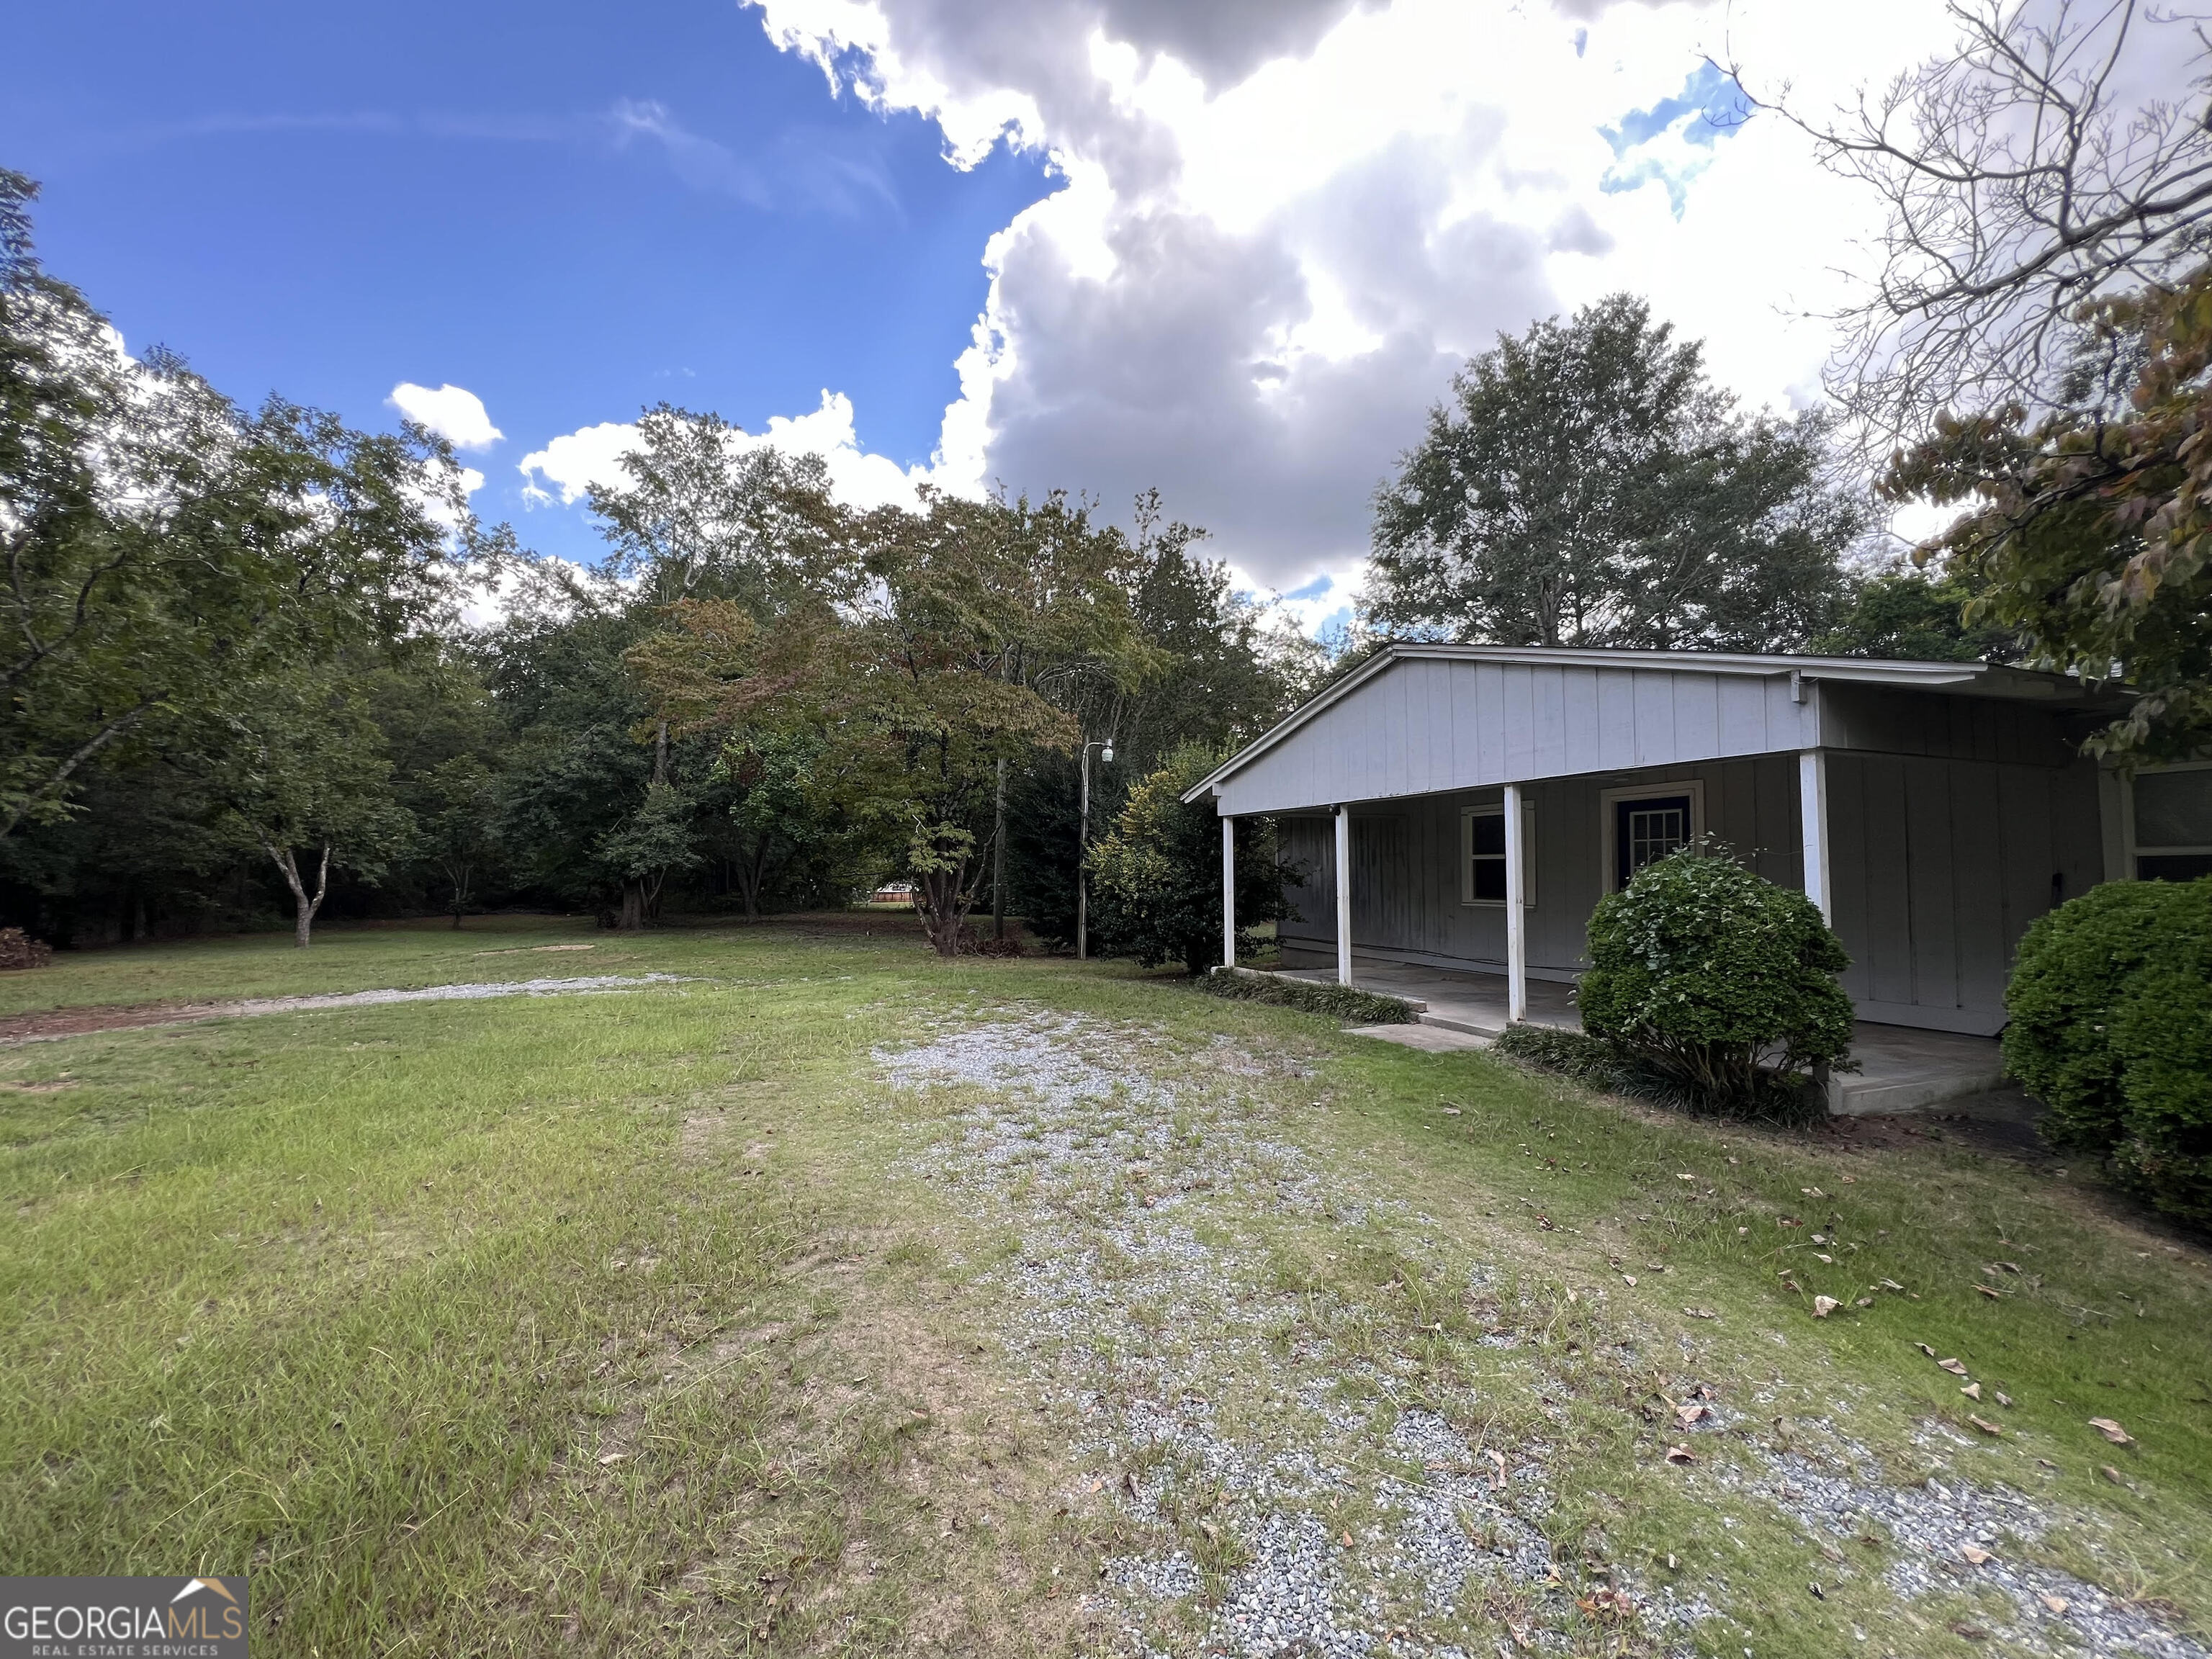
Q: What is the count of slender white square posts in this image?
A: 4